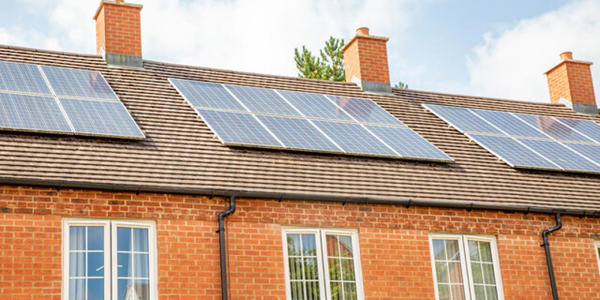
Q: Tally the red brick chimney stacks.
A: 3